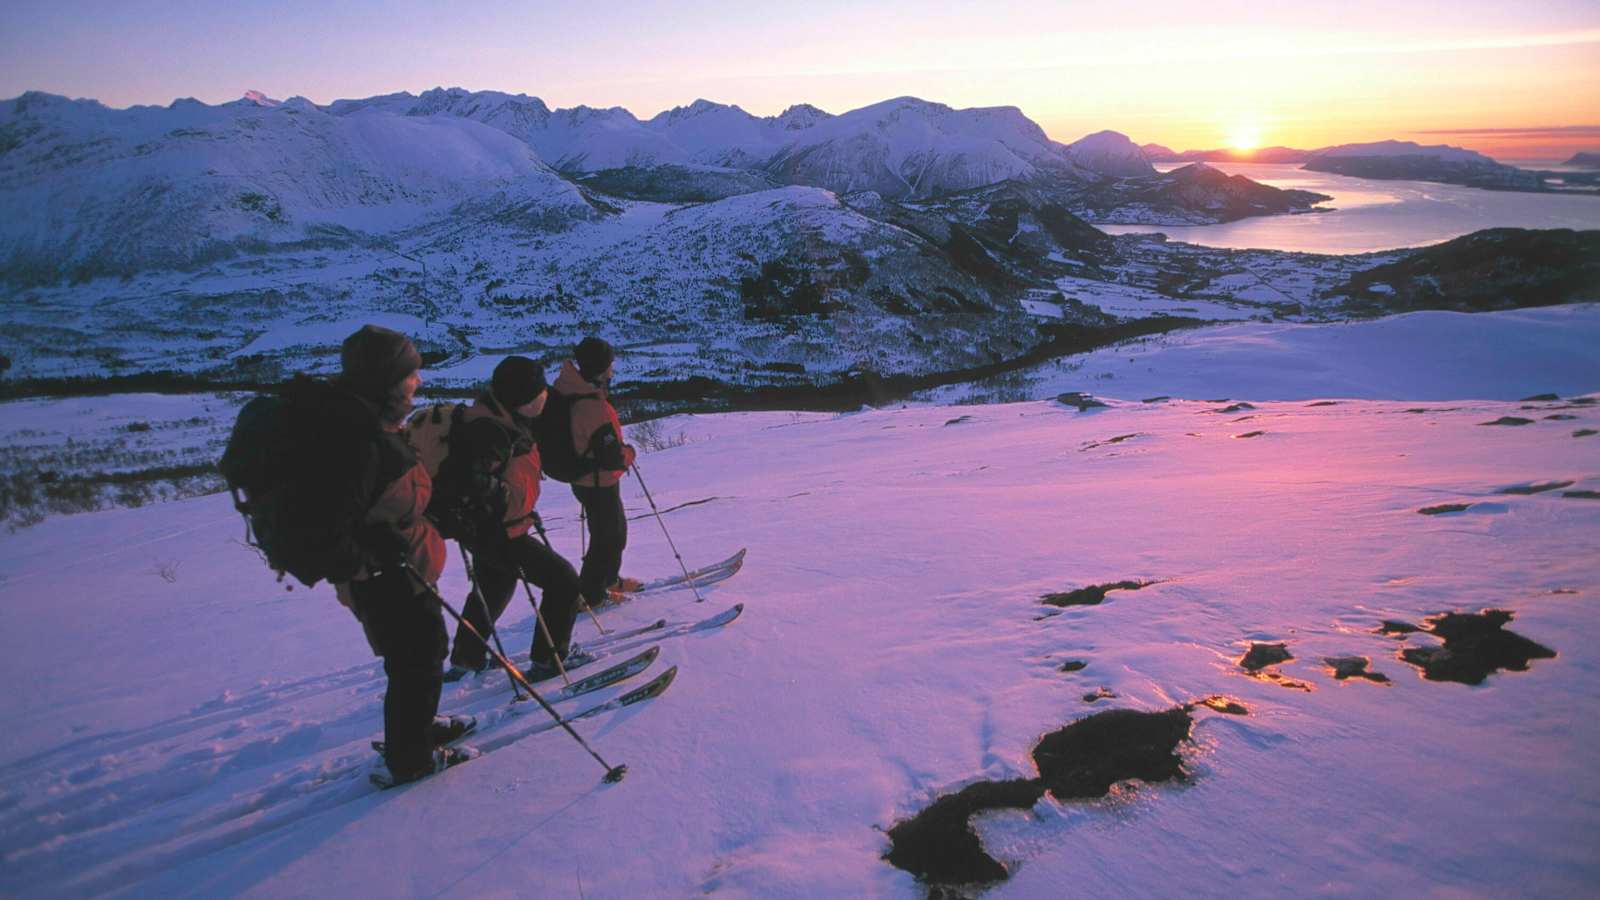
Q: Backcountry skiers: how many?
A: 3